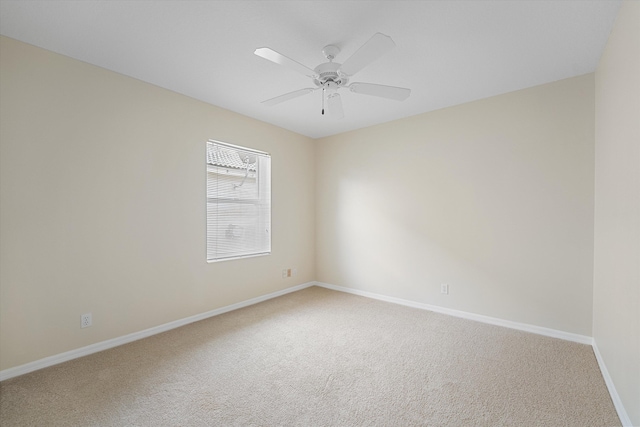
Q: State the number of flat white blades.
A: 5